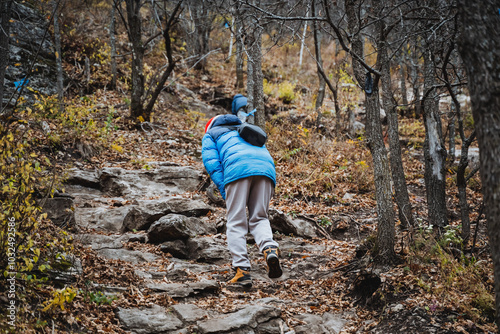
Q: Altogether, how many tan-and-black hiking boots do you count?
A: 2